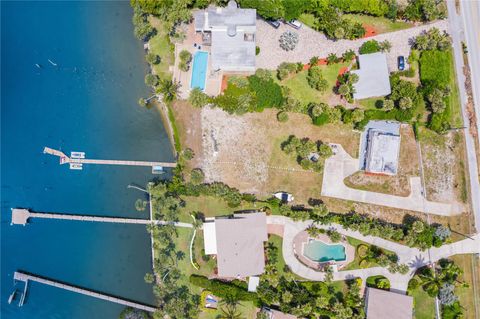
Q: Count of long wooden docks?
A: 3